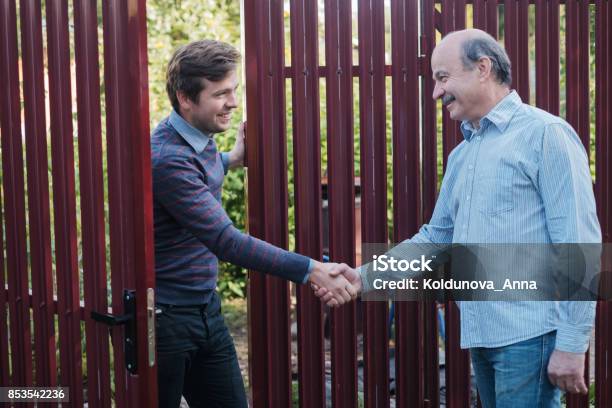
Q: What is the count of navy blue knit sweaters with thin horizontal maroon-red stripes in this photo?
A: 1